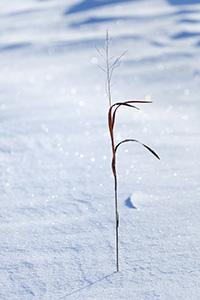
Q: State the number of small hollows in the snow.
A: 1